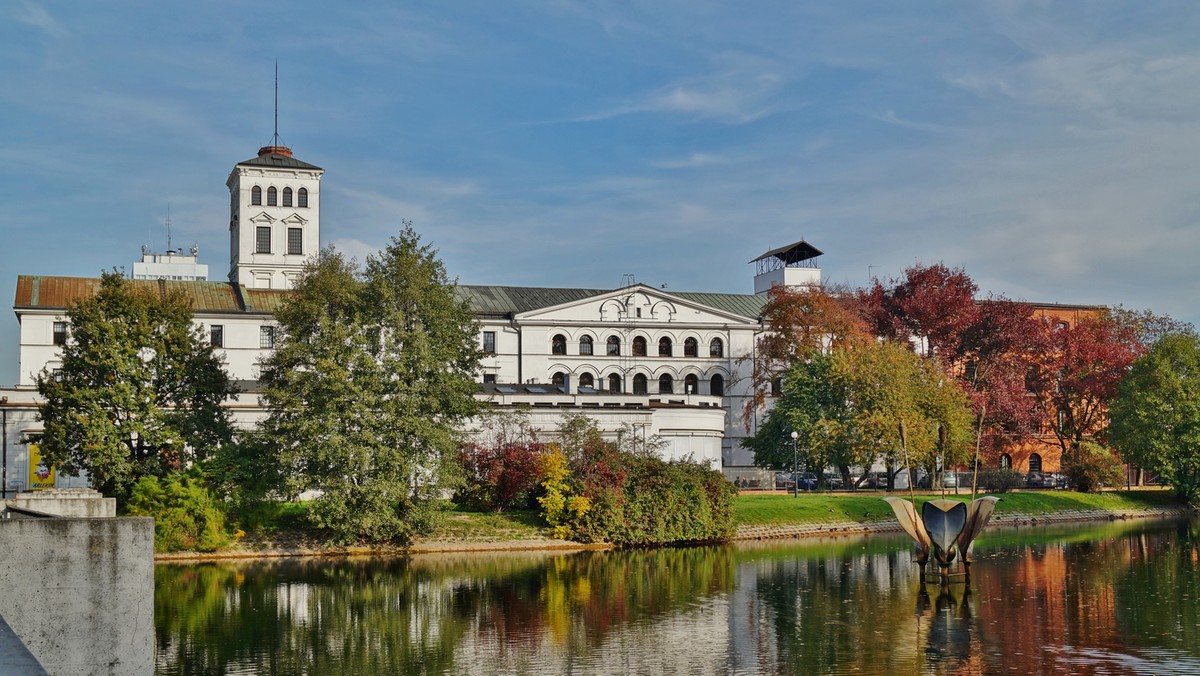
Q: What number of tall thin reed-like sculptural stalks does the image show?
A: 3